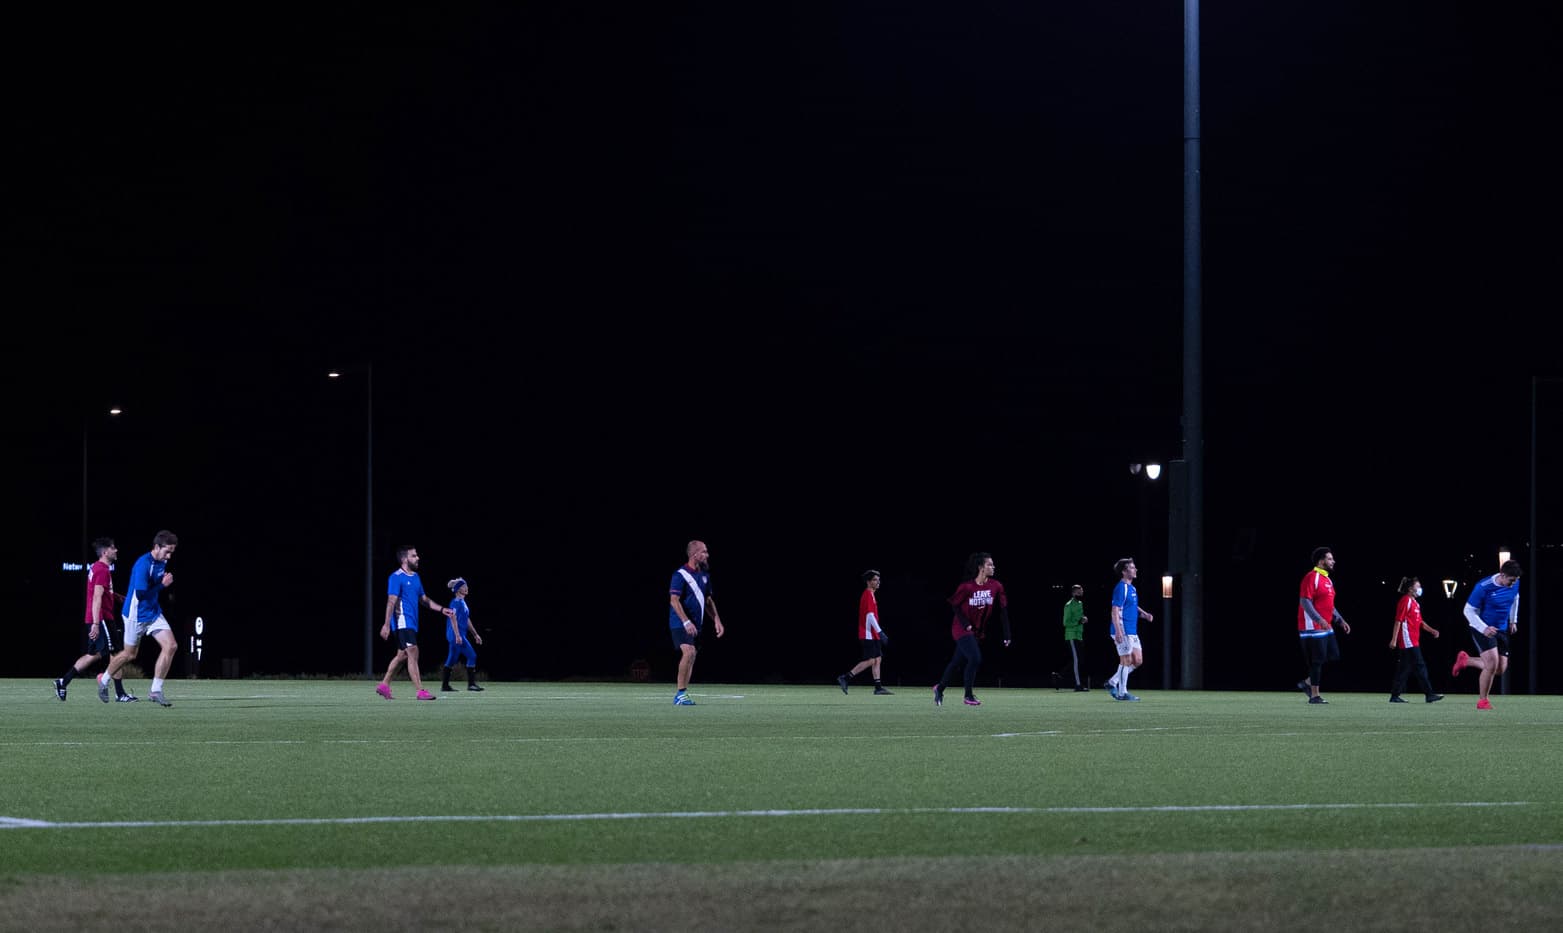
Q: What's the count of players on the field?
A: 12